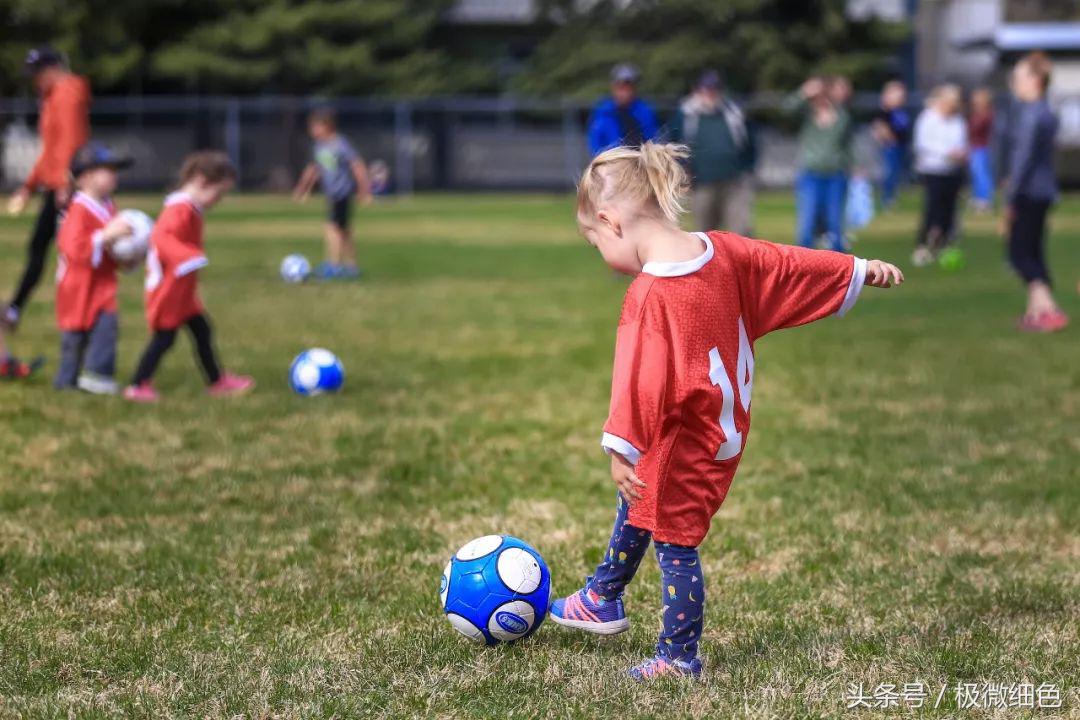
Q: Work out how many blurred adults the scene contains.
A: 8